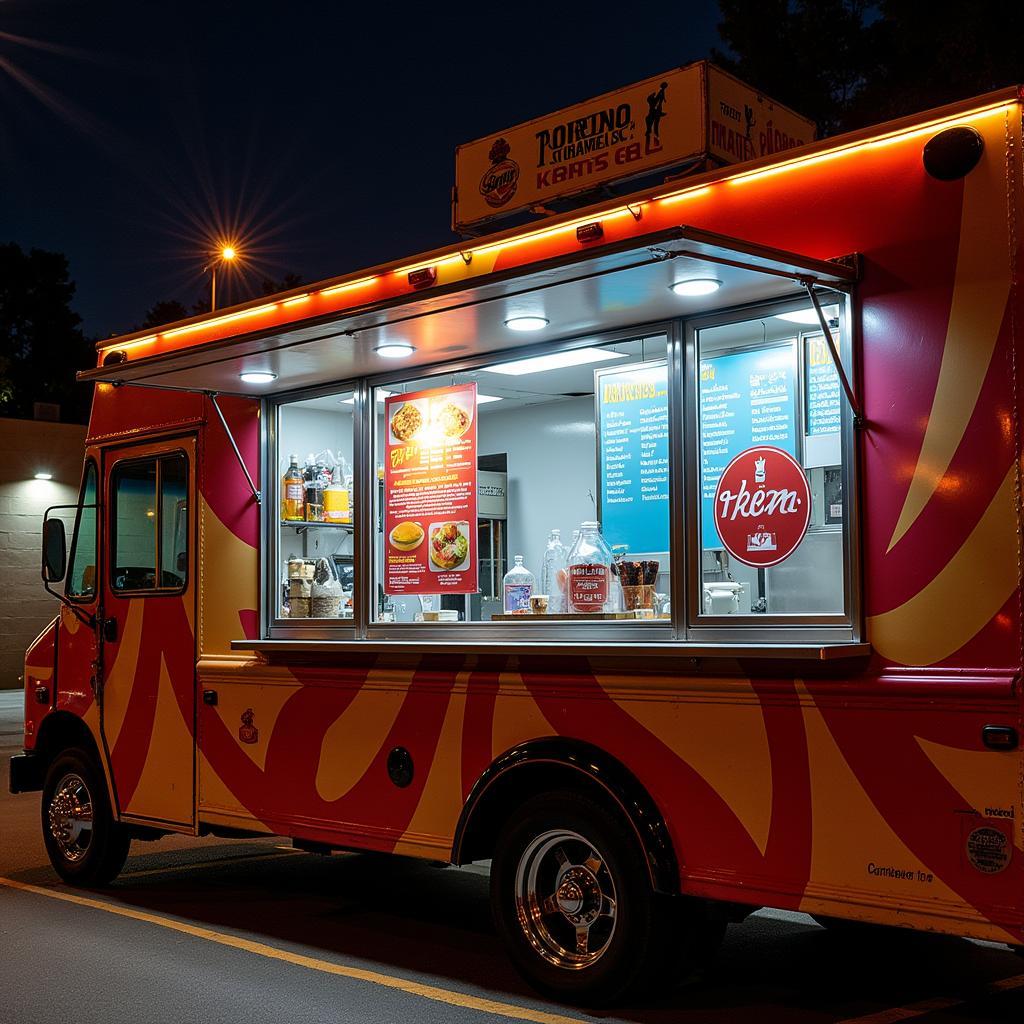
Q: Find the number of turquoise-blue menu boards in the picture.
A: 3